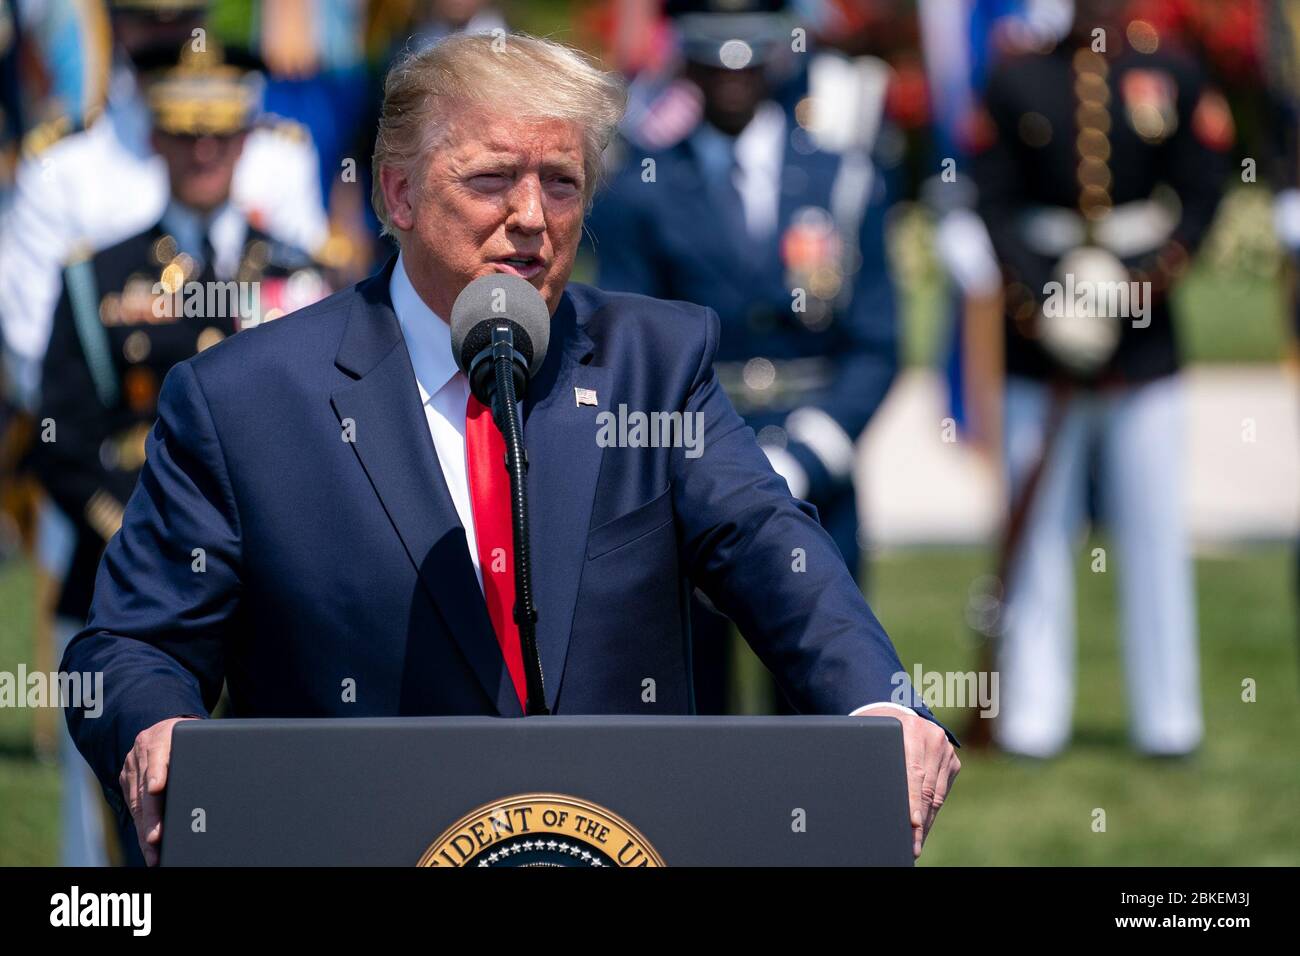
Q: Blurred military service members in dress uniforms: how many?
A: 4